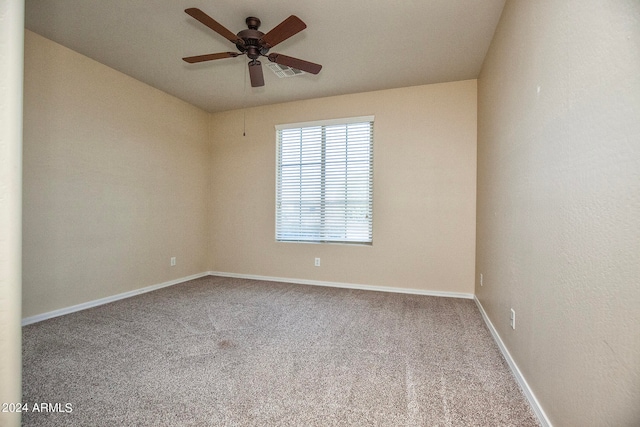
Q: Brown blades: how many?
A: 5